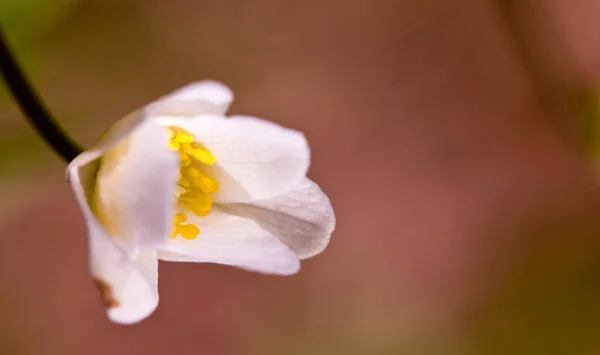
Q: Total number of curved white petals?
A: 6